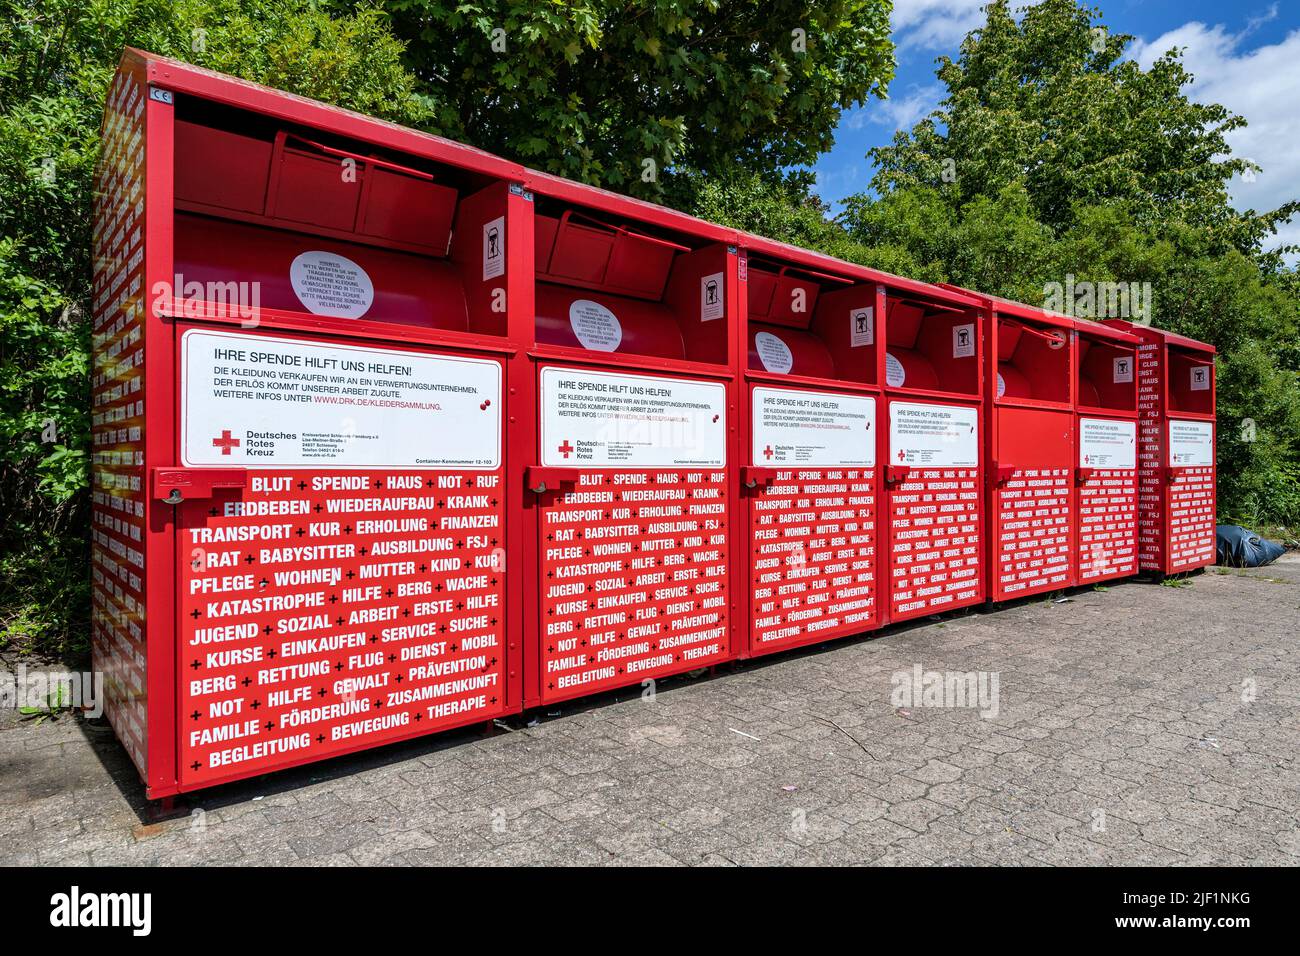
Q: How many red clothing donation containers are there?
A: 7